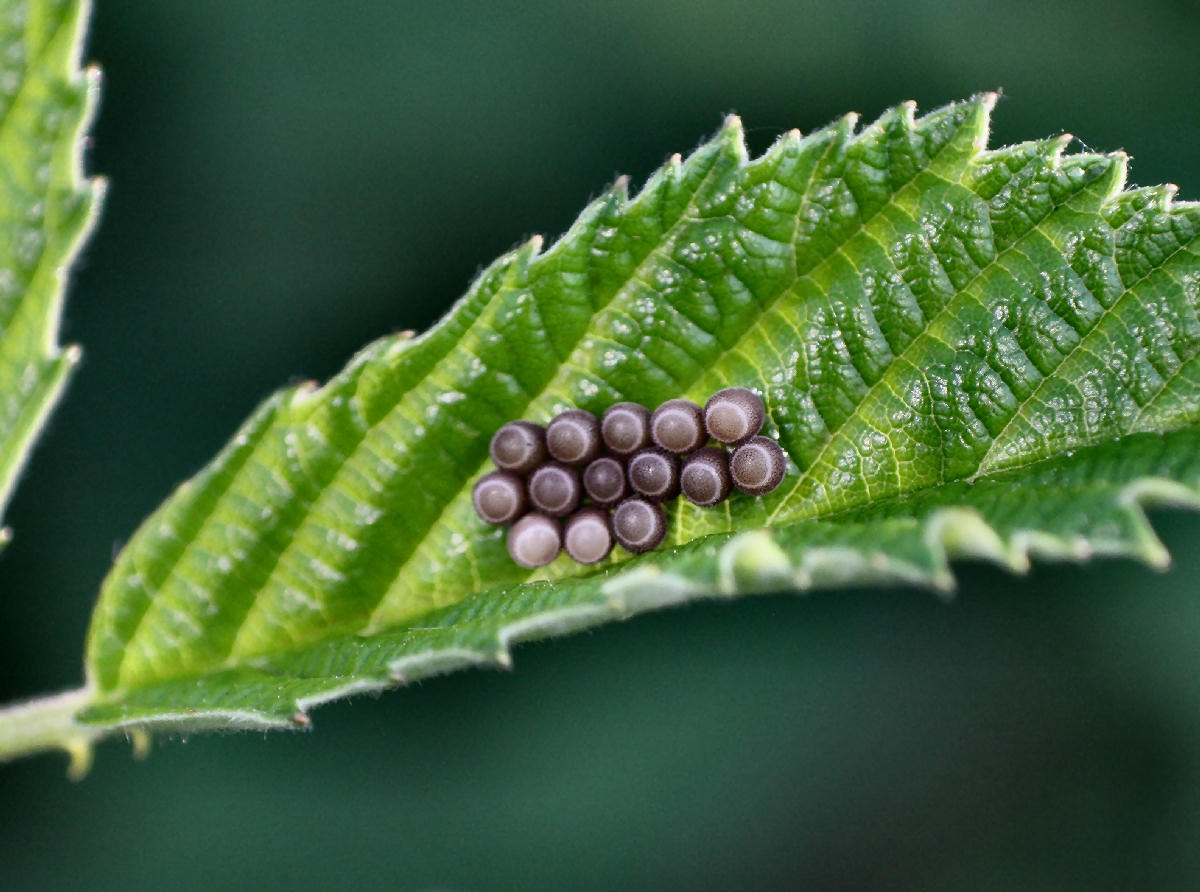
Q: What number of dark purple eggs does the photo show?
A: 14